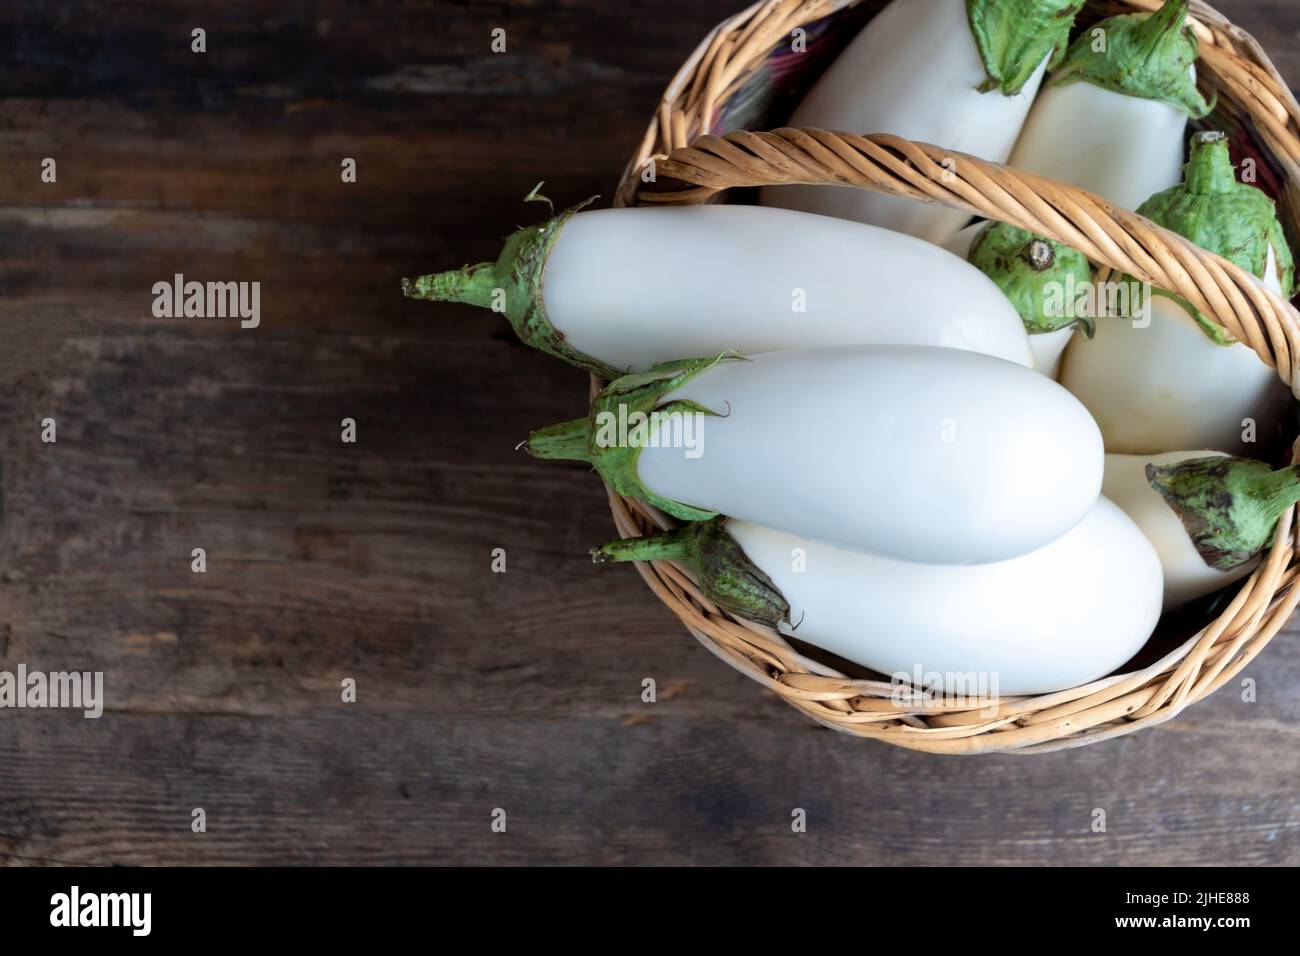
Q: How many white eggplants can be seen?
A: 8